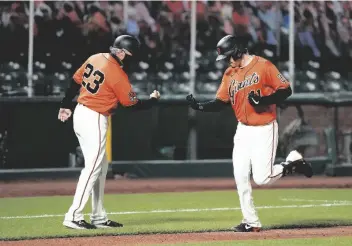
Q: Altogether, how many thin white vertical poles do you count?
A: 3